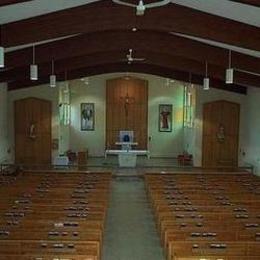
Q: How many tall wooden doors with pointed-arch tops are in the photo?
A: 2